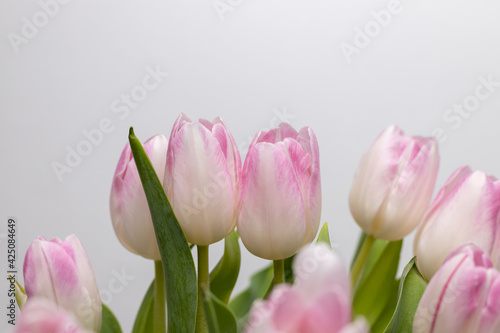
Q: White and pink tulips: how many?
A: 9